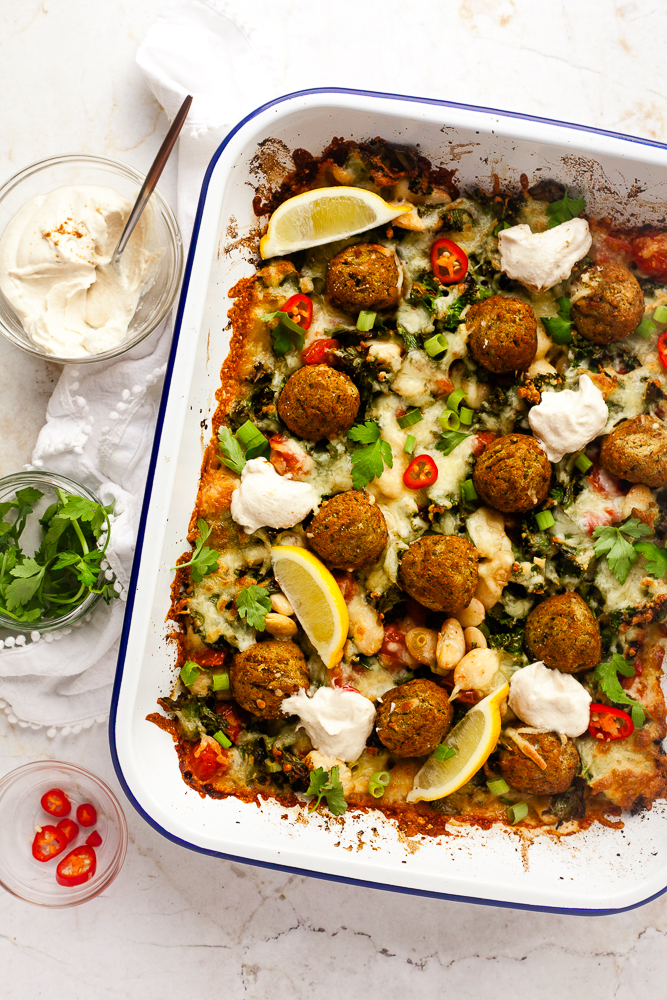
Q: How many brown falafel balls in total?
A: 12